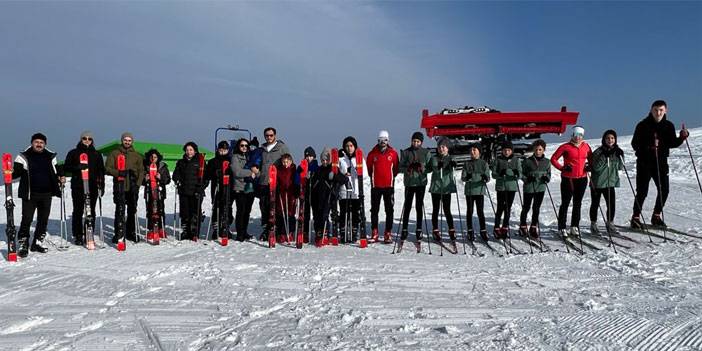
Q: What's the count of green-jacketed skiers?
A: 6